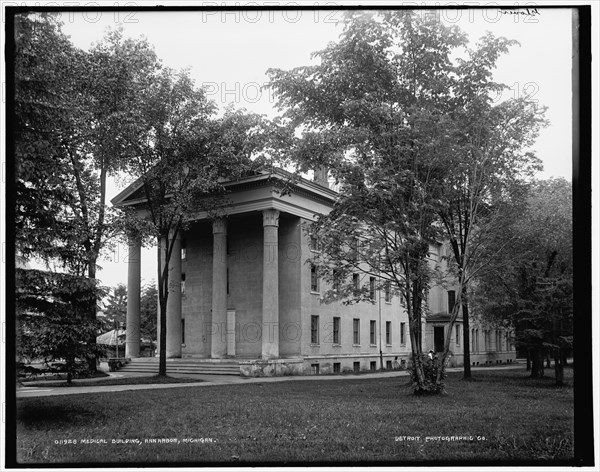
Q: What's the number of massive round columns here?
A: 4